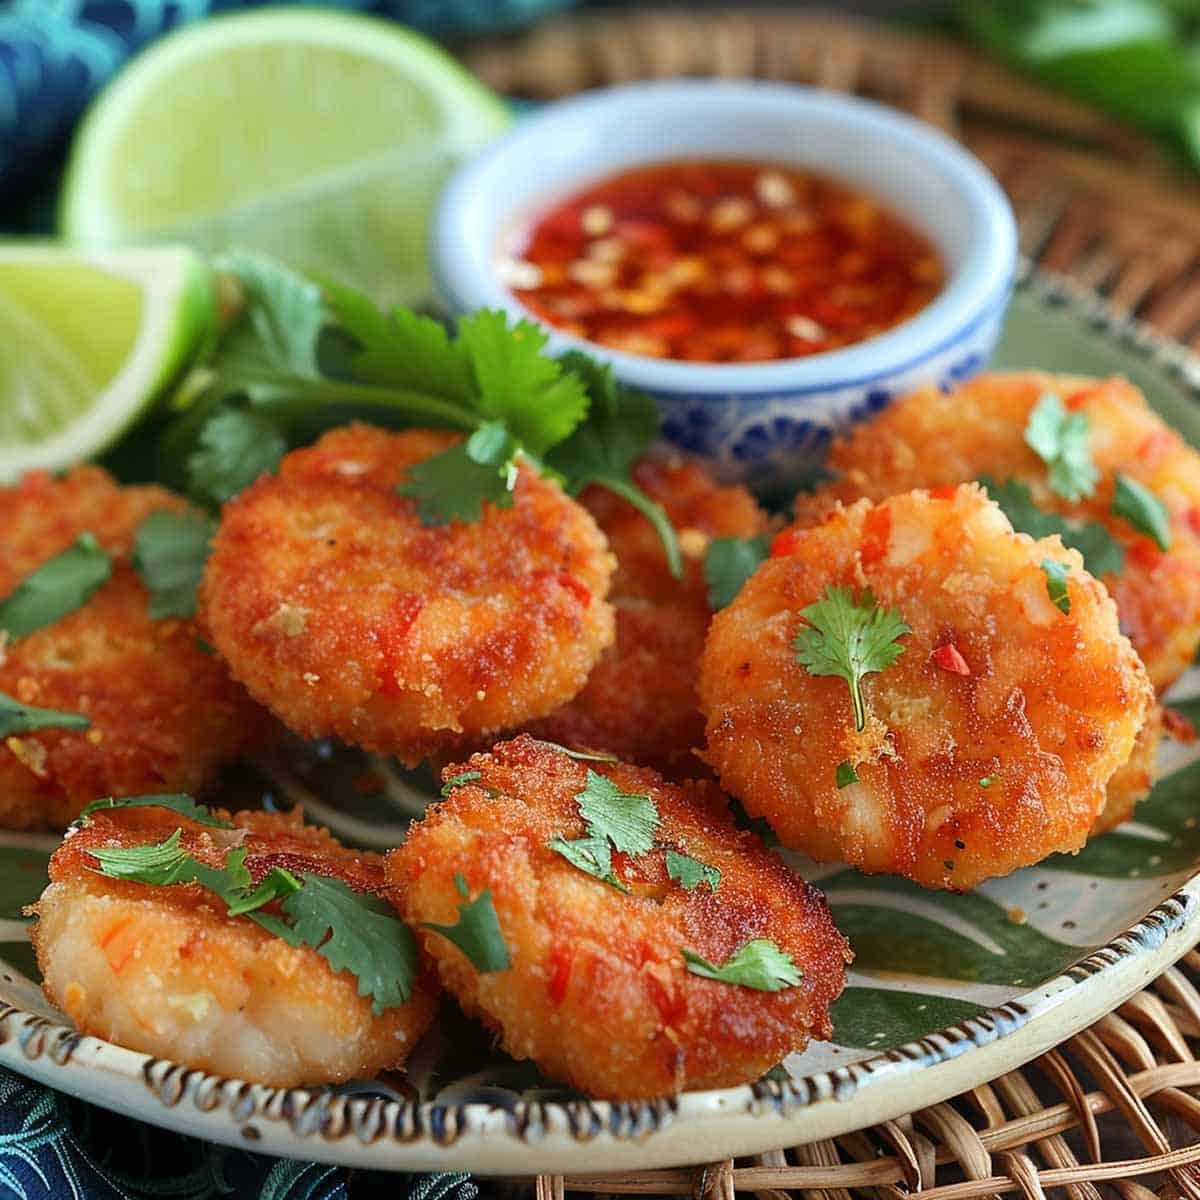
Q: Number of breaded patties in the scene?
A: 7